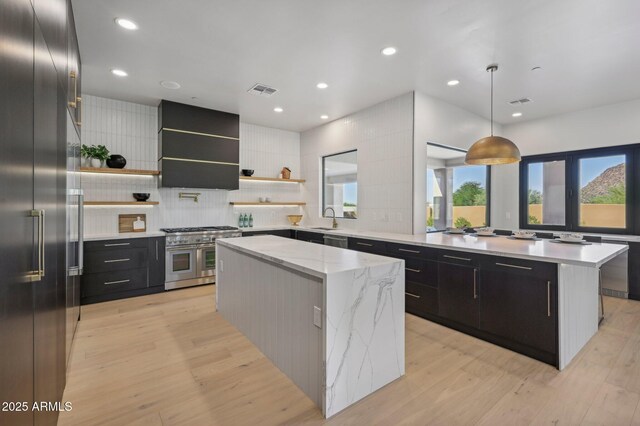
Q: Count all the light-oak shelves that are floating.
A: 4